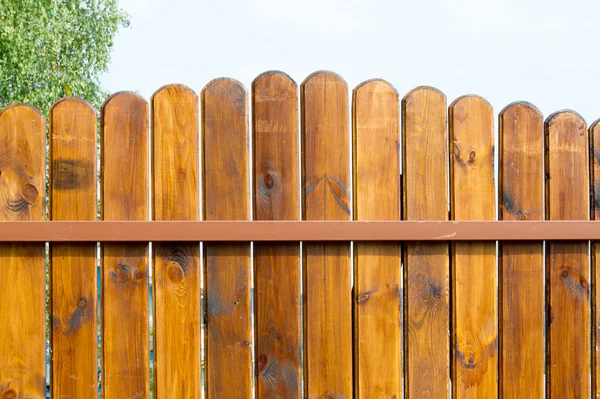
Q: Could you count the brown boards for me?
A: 13